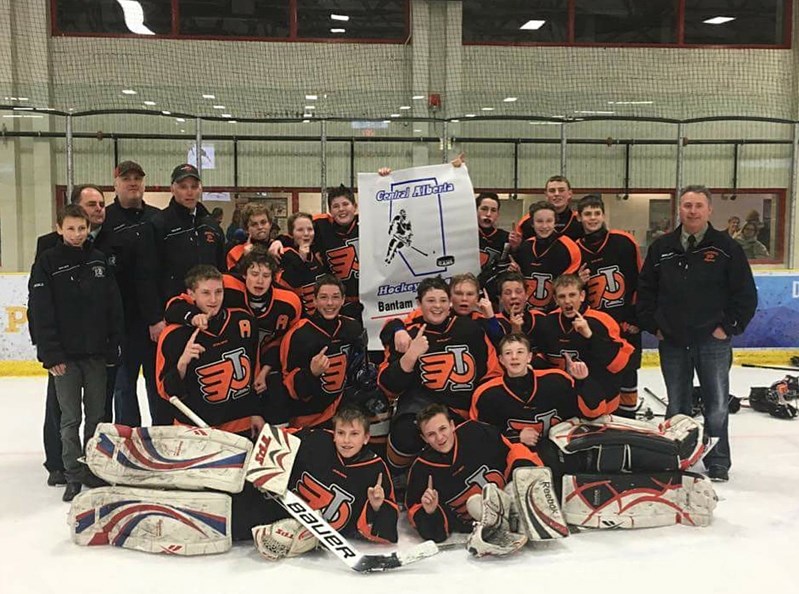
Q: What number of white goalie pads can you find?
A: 4